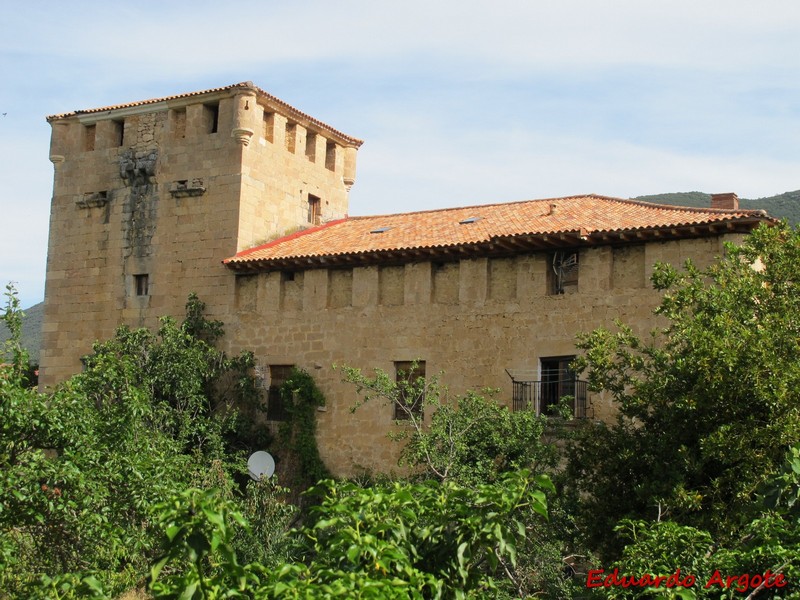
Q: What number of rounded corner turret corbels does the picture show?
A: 3